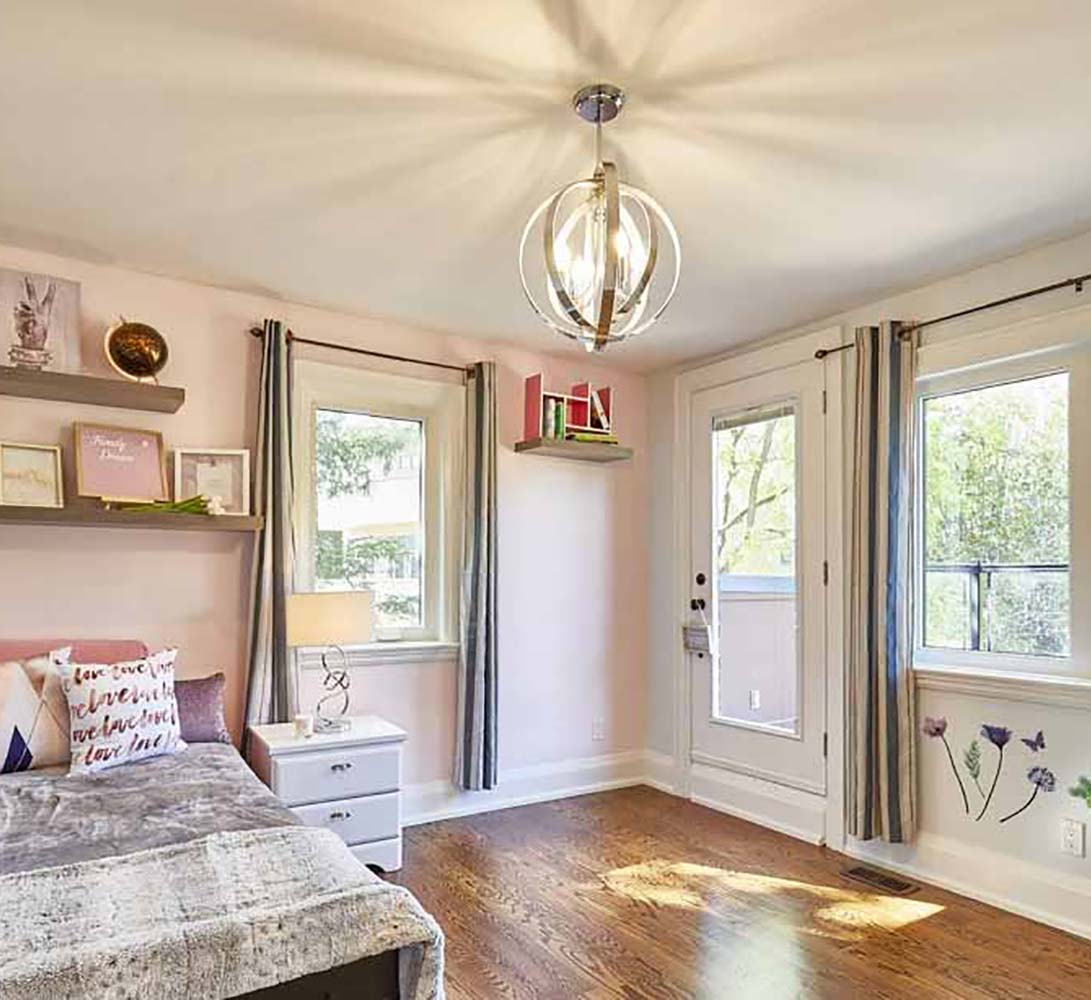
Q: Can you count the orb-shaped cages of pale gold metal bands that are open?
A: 1